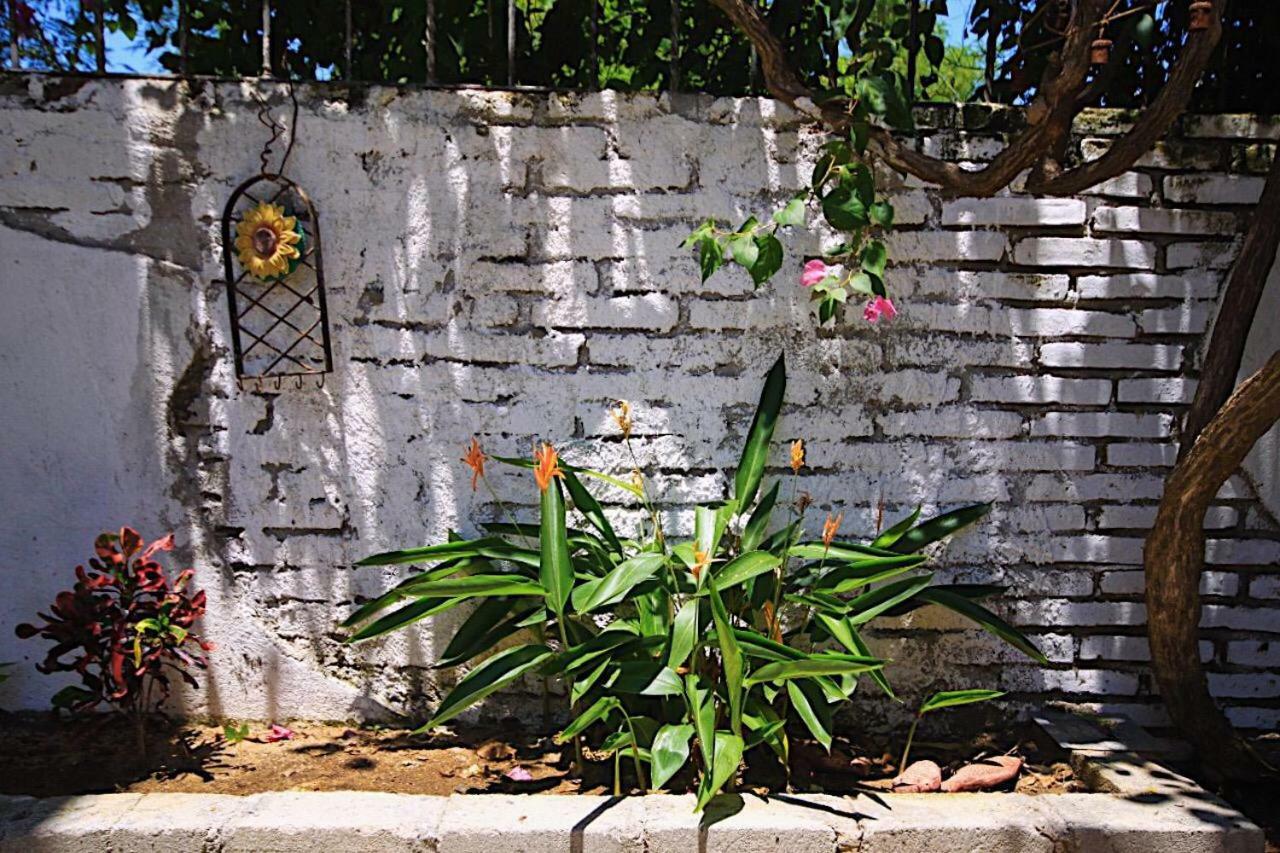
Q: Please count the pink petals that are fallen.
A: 2